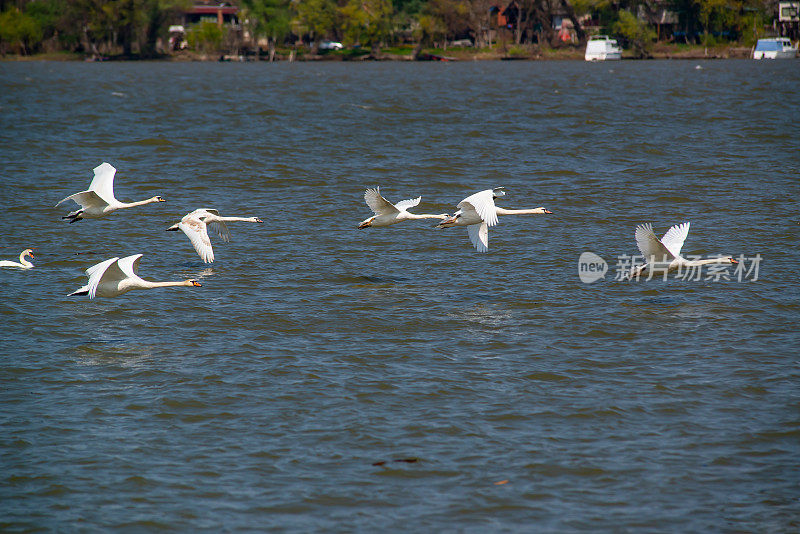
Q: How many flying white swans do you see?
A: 6